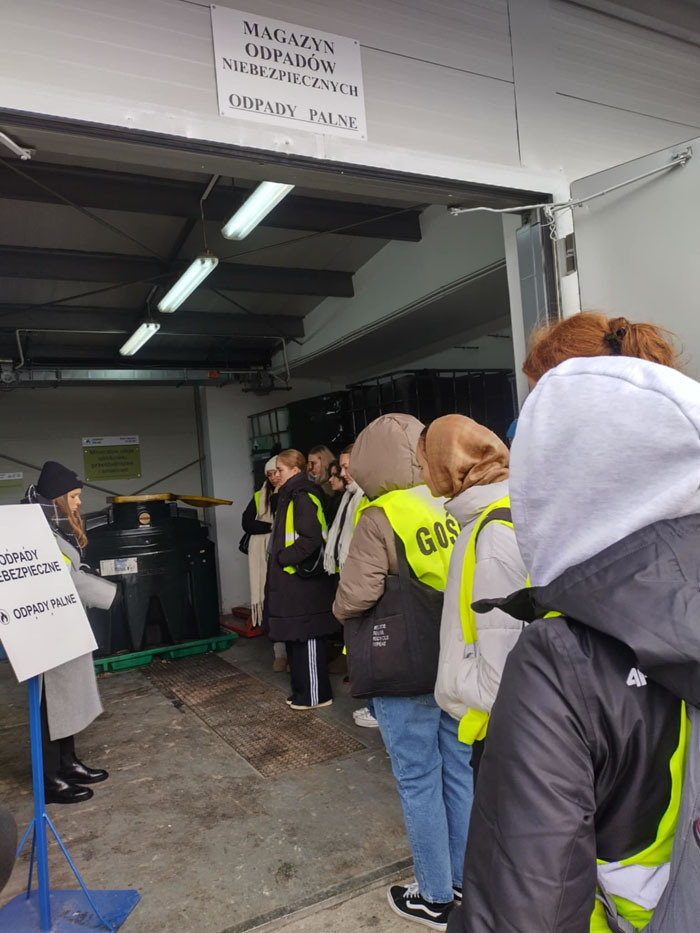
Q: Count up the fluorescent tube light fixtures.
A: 3